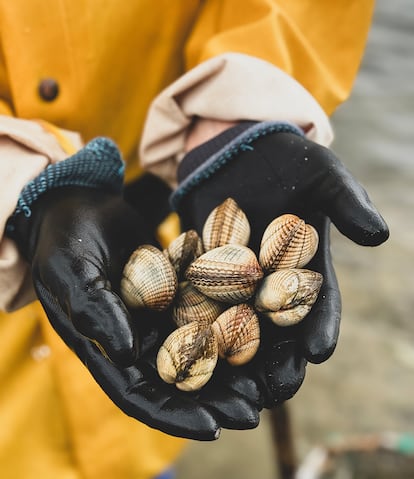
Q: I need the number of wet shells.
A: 9